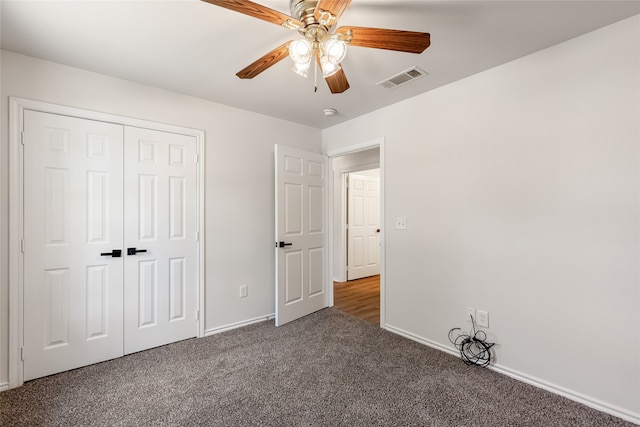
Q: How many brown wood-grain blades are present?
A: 5